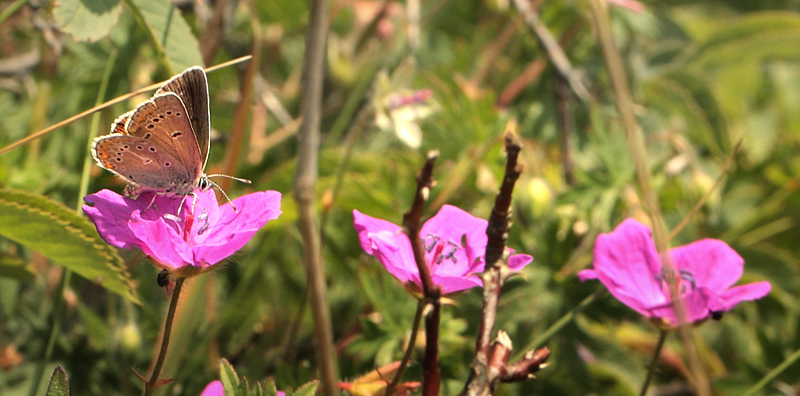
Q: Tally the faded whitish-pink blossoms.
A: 1